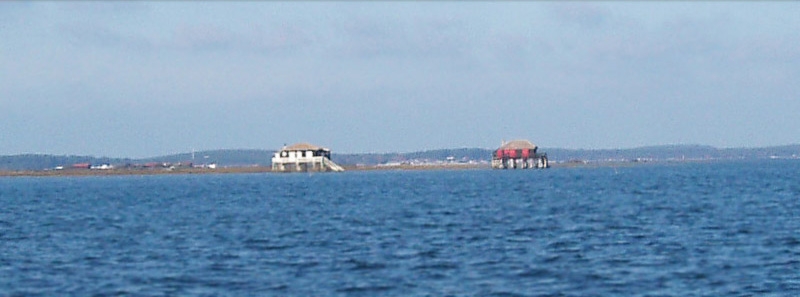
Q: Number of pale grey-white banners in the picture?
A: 0